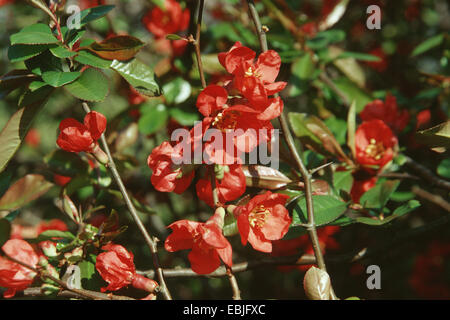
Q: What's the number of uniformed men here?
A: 0